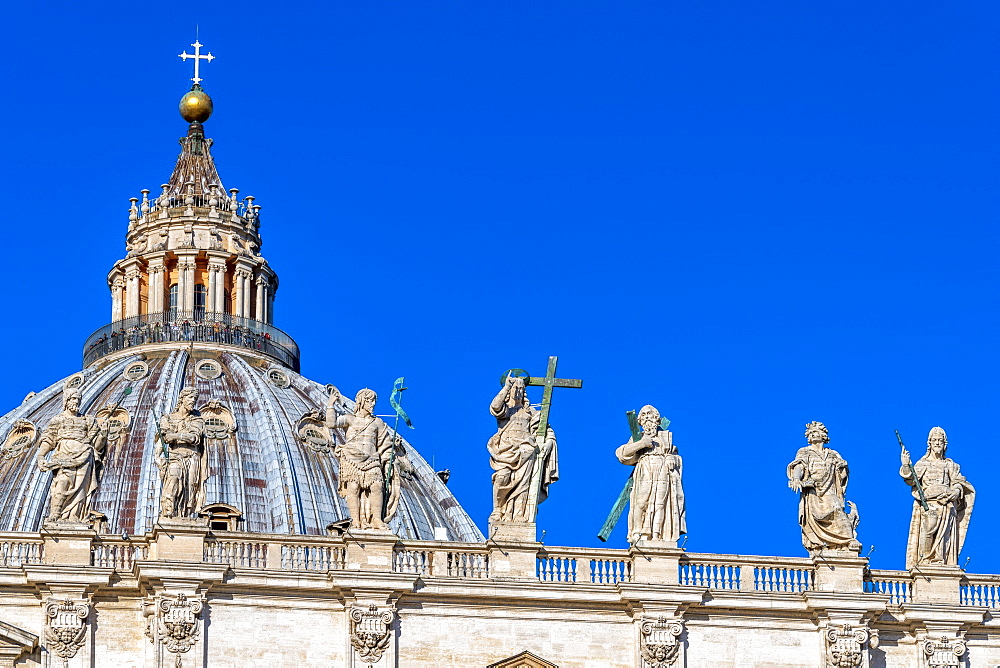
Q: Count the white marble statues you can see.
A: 7